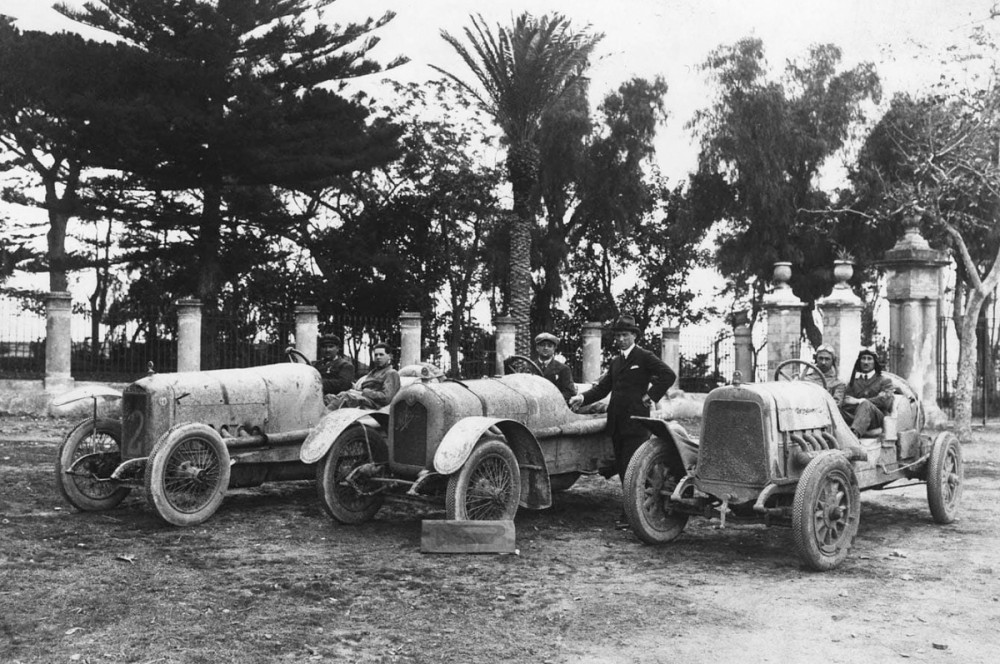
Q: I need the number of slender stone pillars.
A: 8